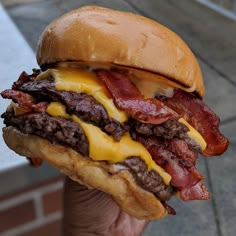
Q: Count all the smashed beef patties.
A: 2